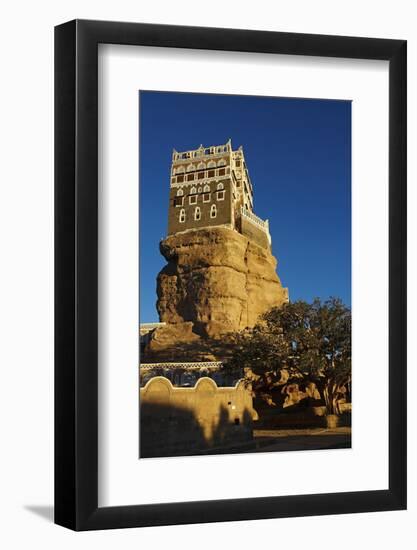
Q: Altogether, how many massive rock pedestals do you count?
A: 1